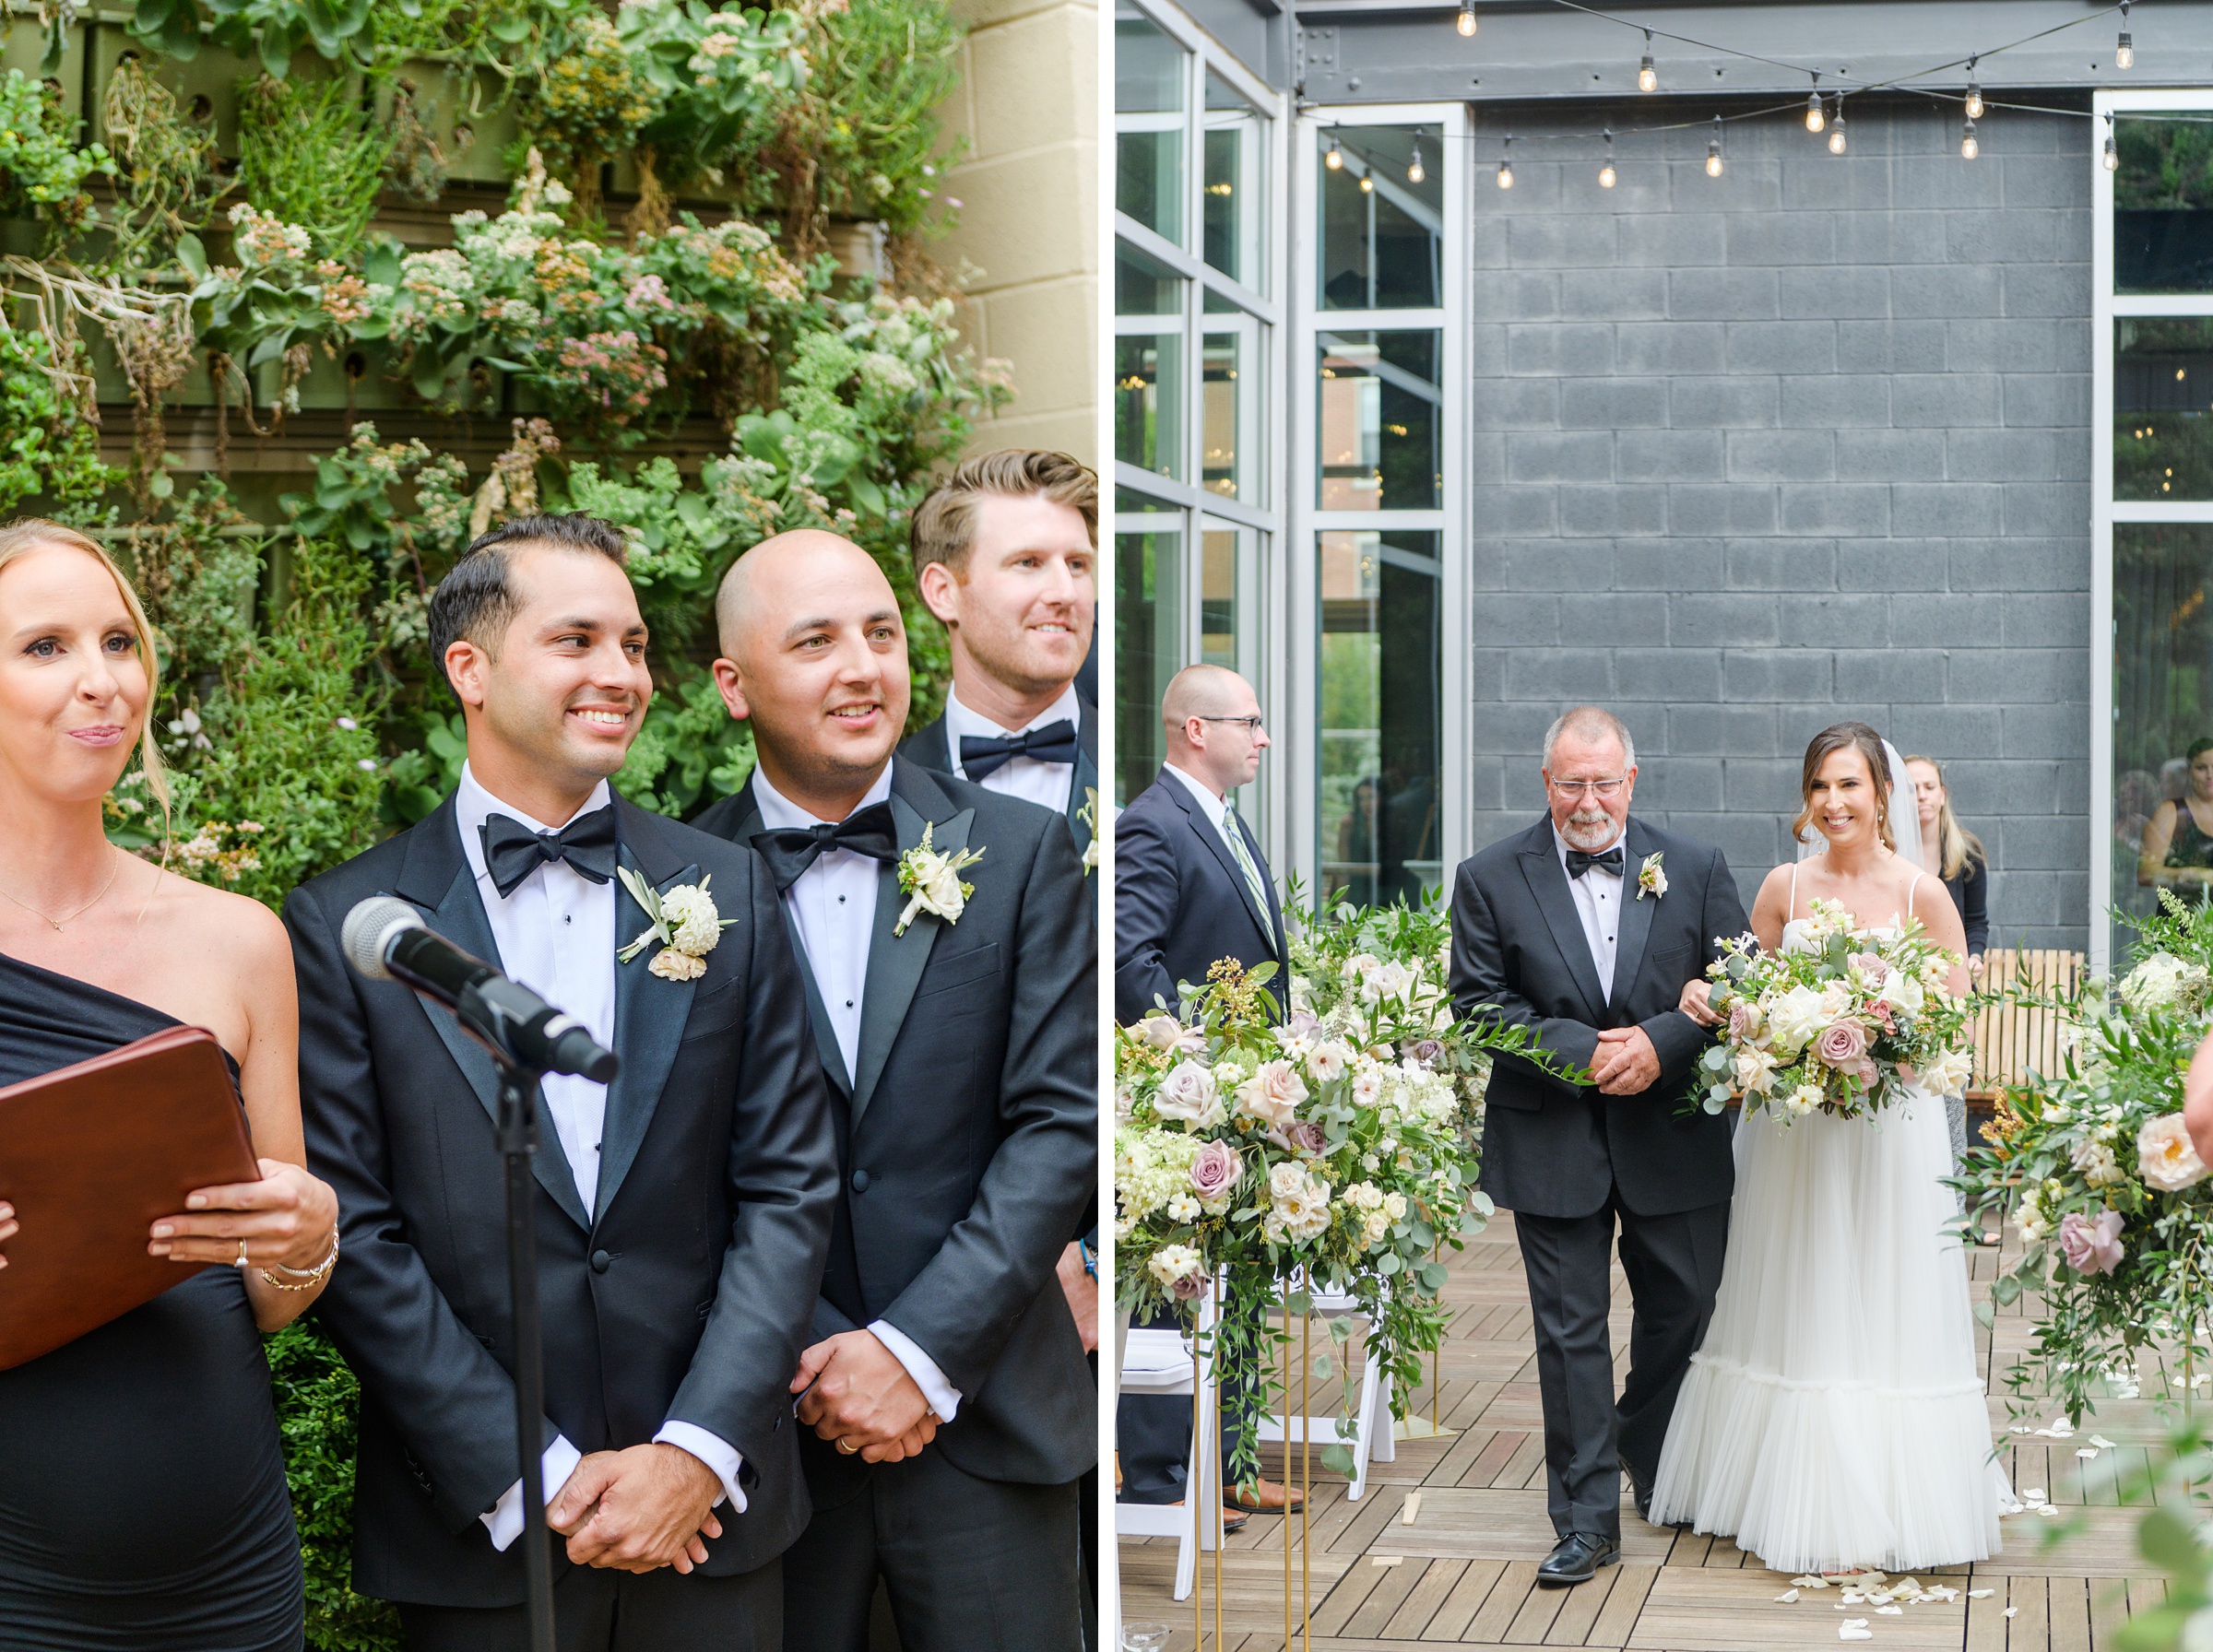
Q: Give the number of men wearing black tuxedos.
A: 4